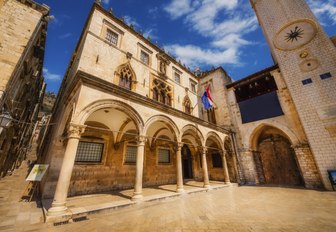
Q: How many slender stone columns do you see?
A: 5